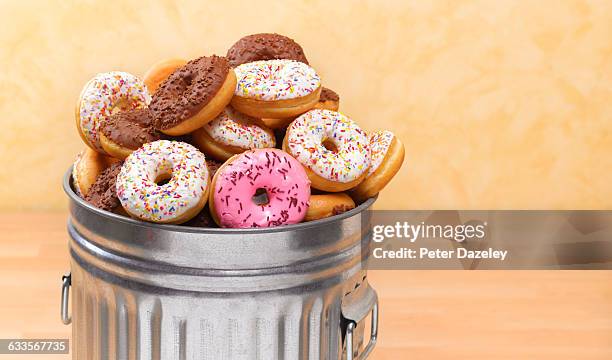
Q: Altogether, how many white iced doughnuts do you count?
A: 6